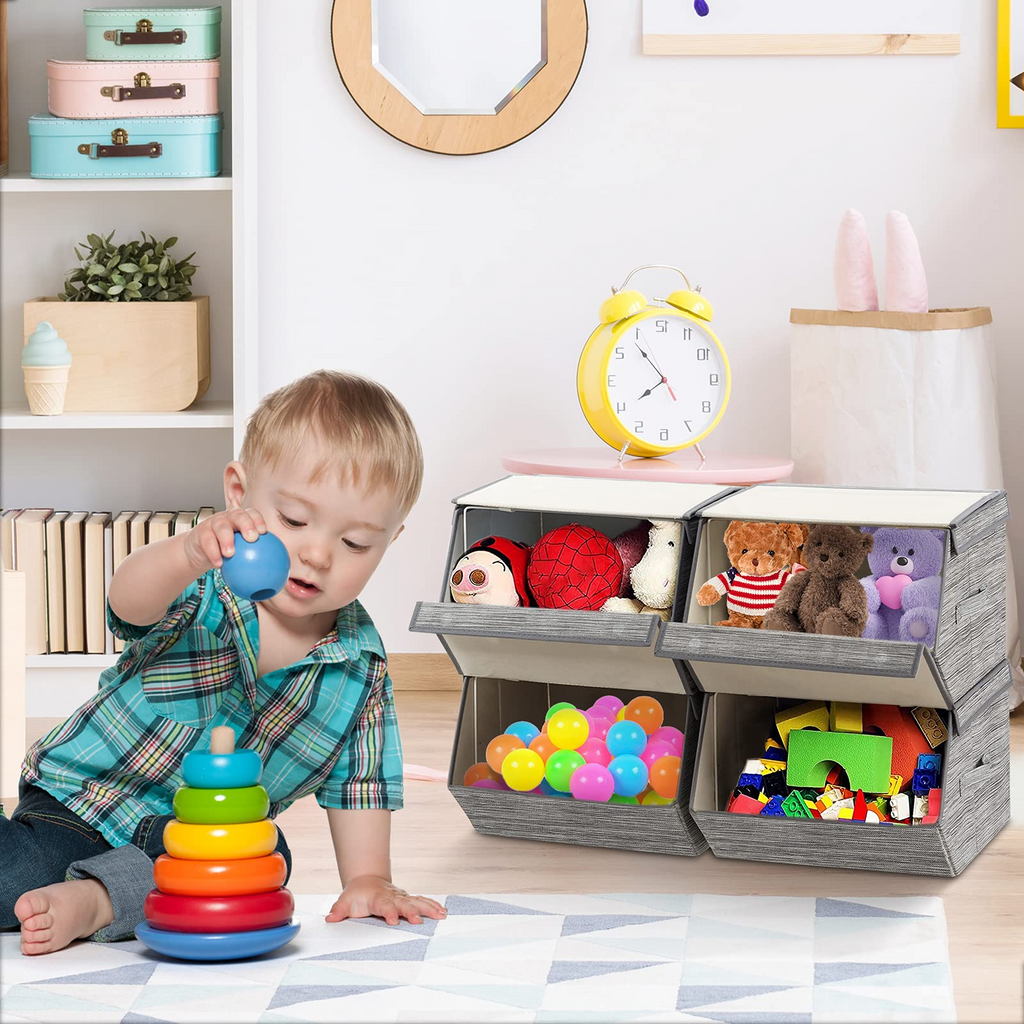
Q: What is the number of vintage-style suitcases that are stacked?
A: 3